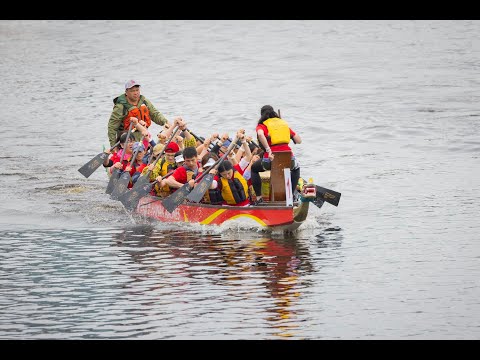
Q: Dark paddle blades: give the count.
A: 9